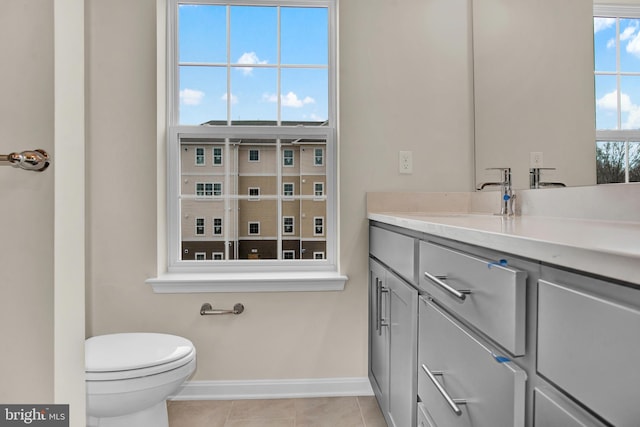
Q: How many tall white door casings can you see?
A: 1